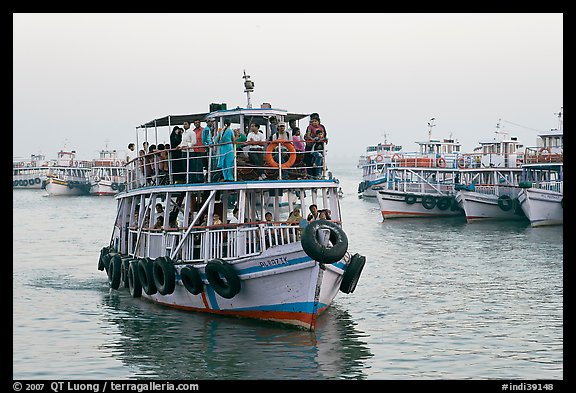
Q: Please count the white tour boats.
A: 8